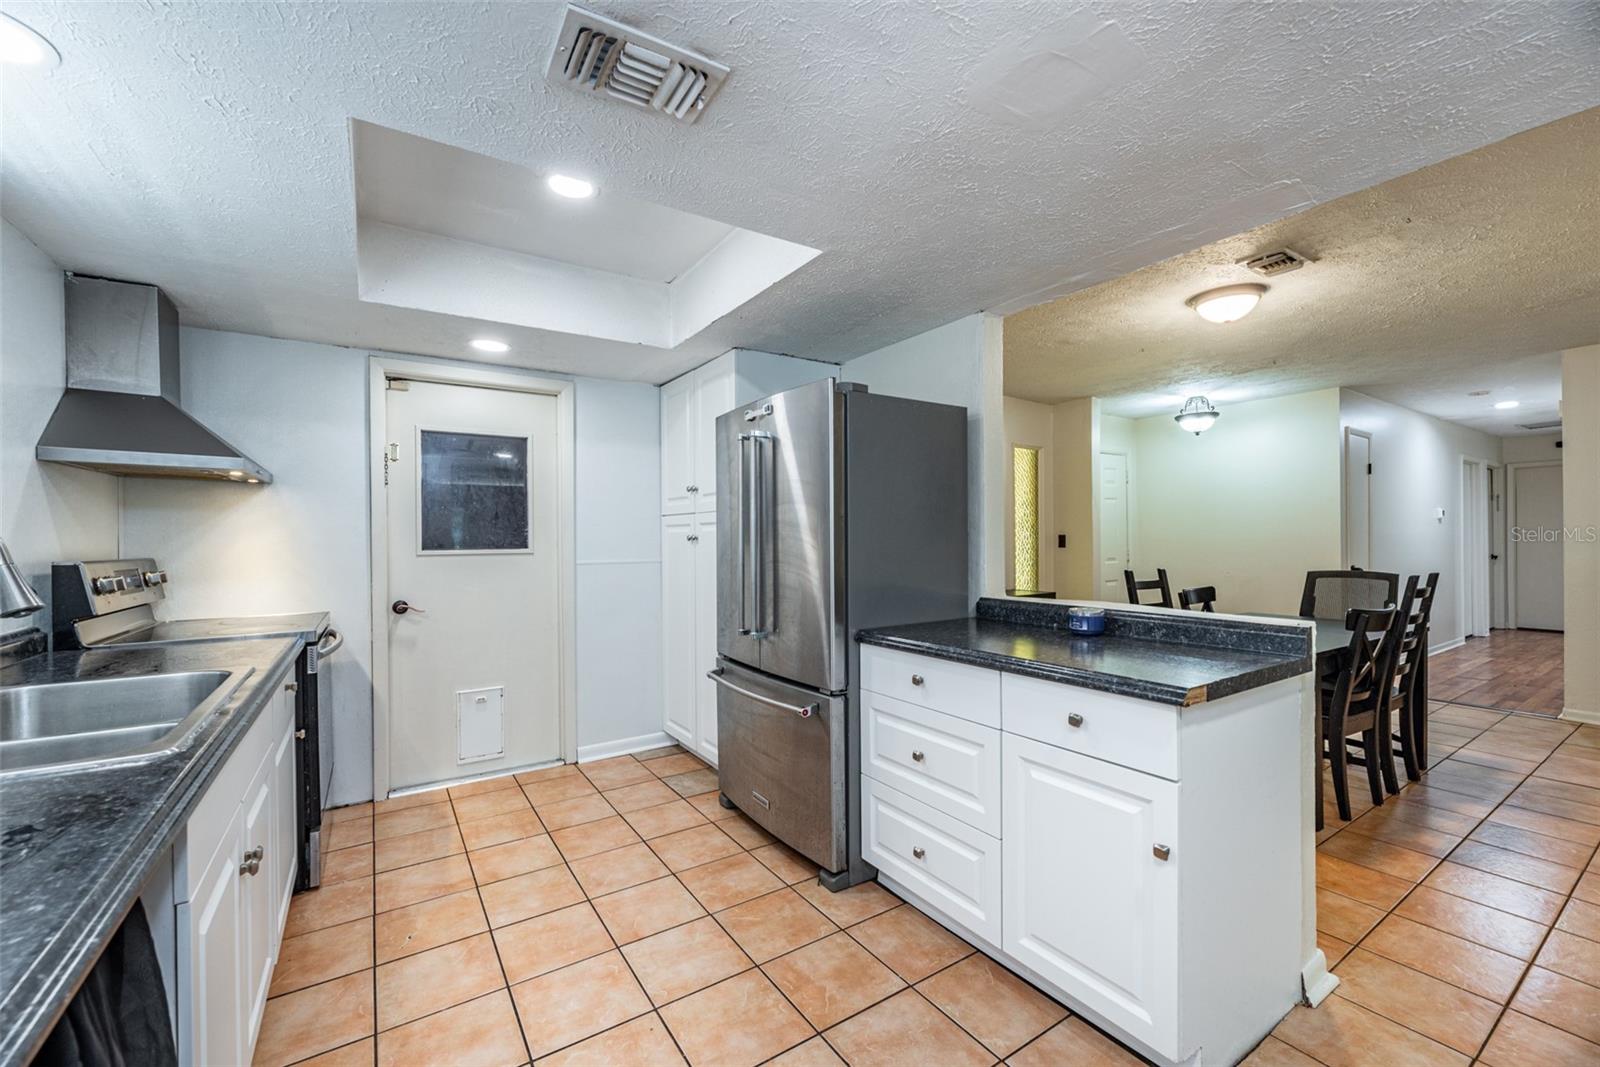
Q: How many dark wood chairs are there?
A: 4